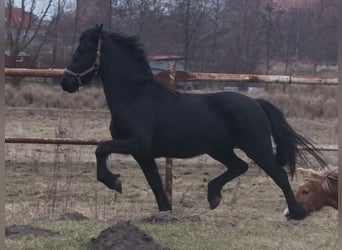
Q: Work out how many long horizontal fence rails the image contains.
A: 2